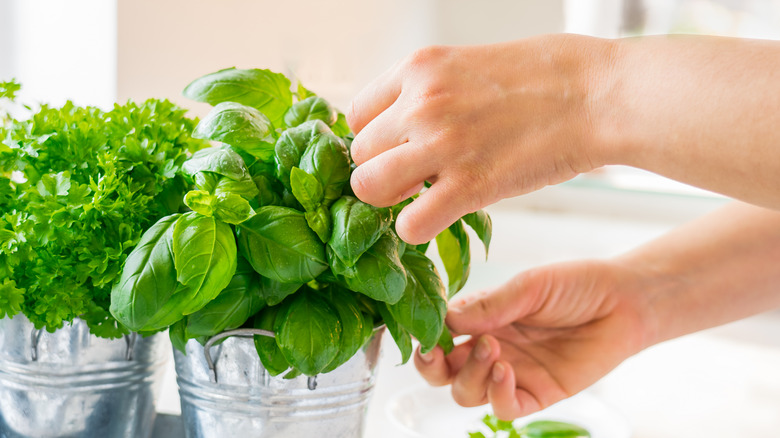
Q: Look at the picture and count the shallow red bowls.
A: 0